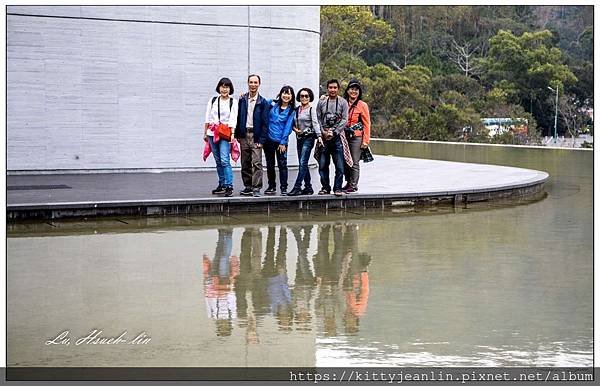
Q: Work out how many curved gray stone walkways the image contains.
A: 1